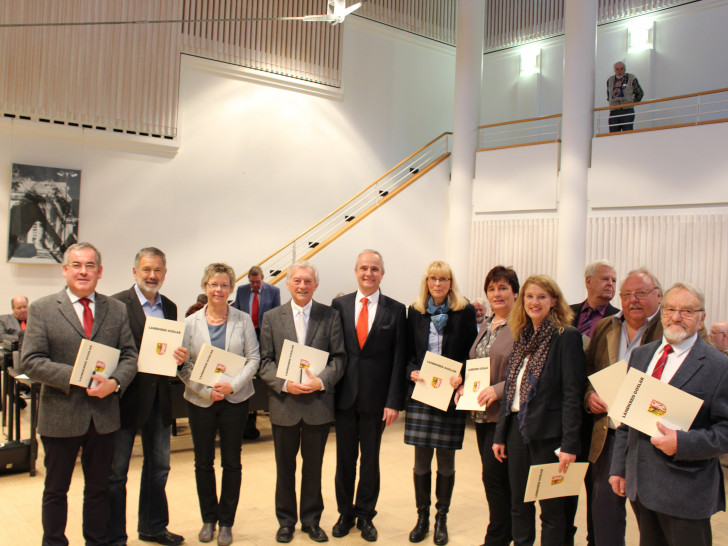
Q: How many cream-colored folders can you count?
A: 9